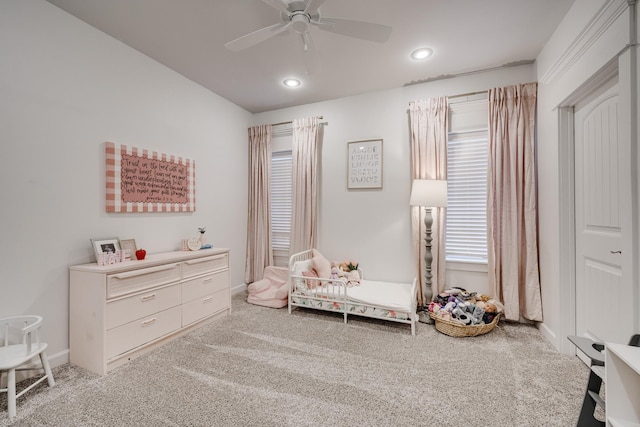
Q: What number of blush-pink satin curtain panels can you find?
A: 4